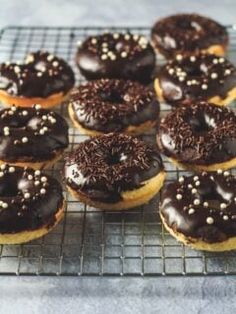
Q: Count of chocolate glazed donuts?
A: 10